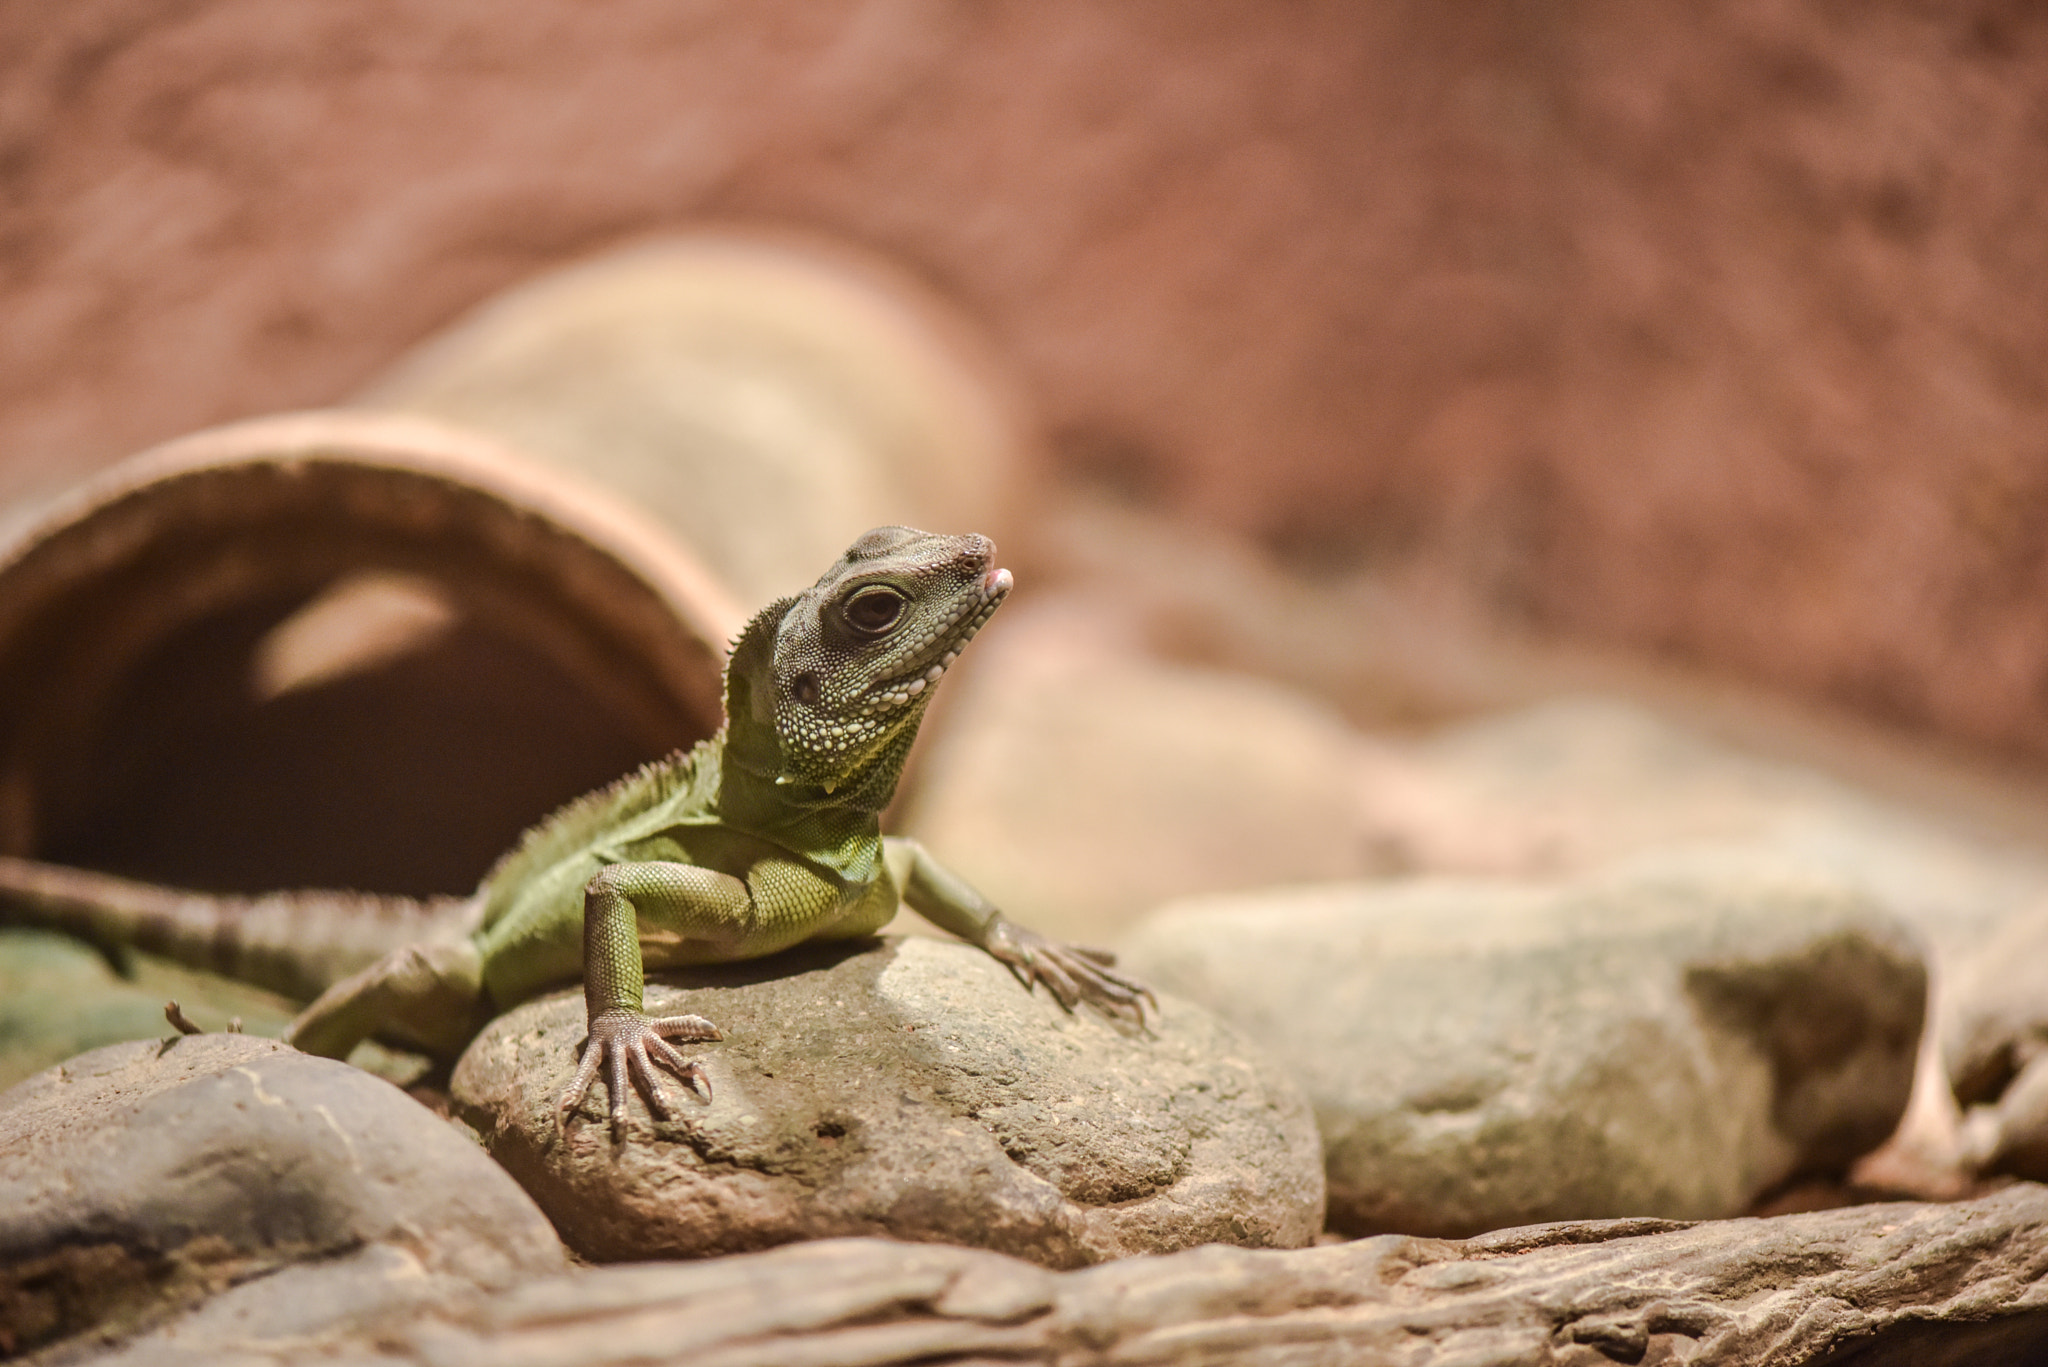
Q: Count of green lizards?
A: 1